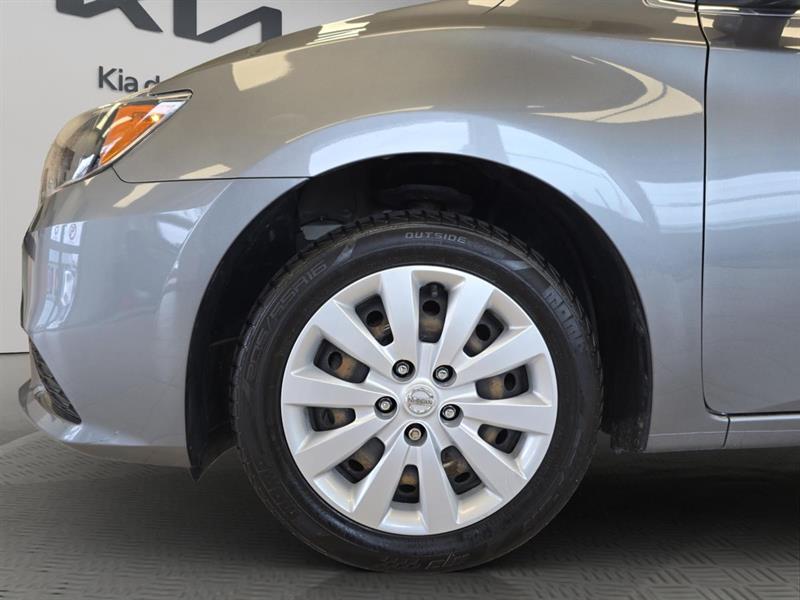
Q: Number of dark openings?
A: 10